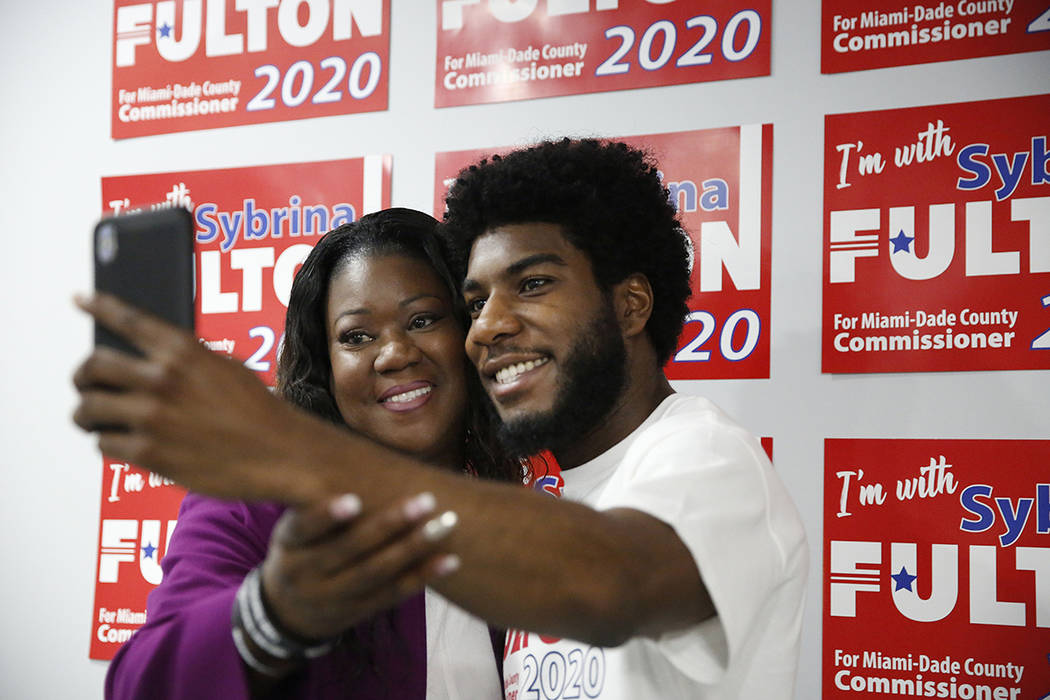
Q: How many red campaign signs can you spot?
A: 9